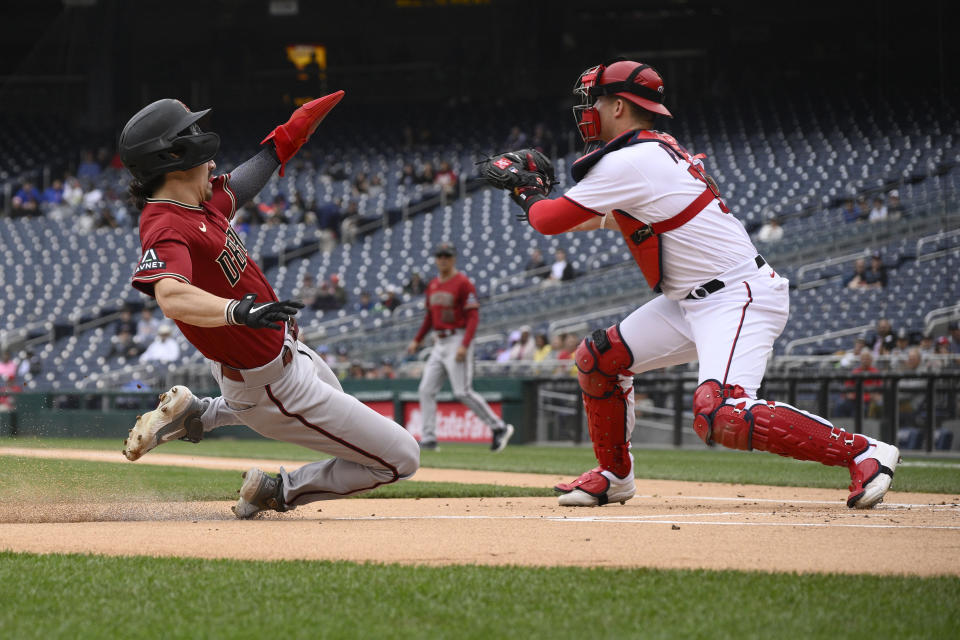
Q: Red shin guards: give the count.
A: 2